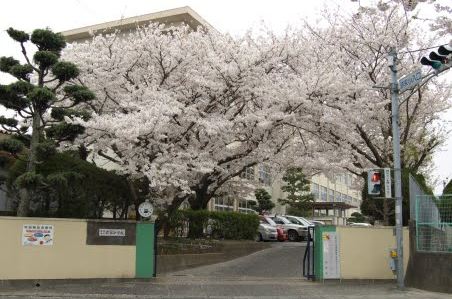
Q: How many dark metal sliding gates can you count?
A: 1